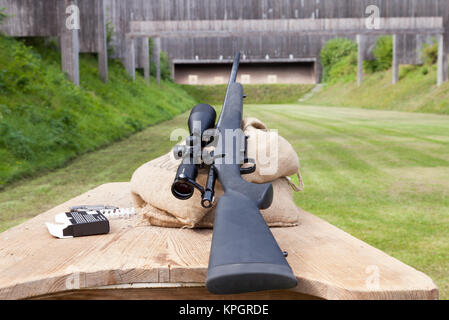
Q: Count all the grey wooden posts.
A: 8